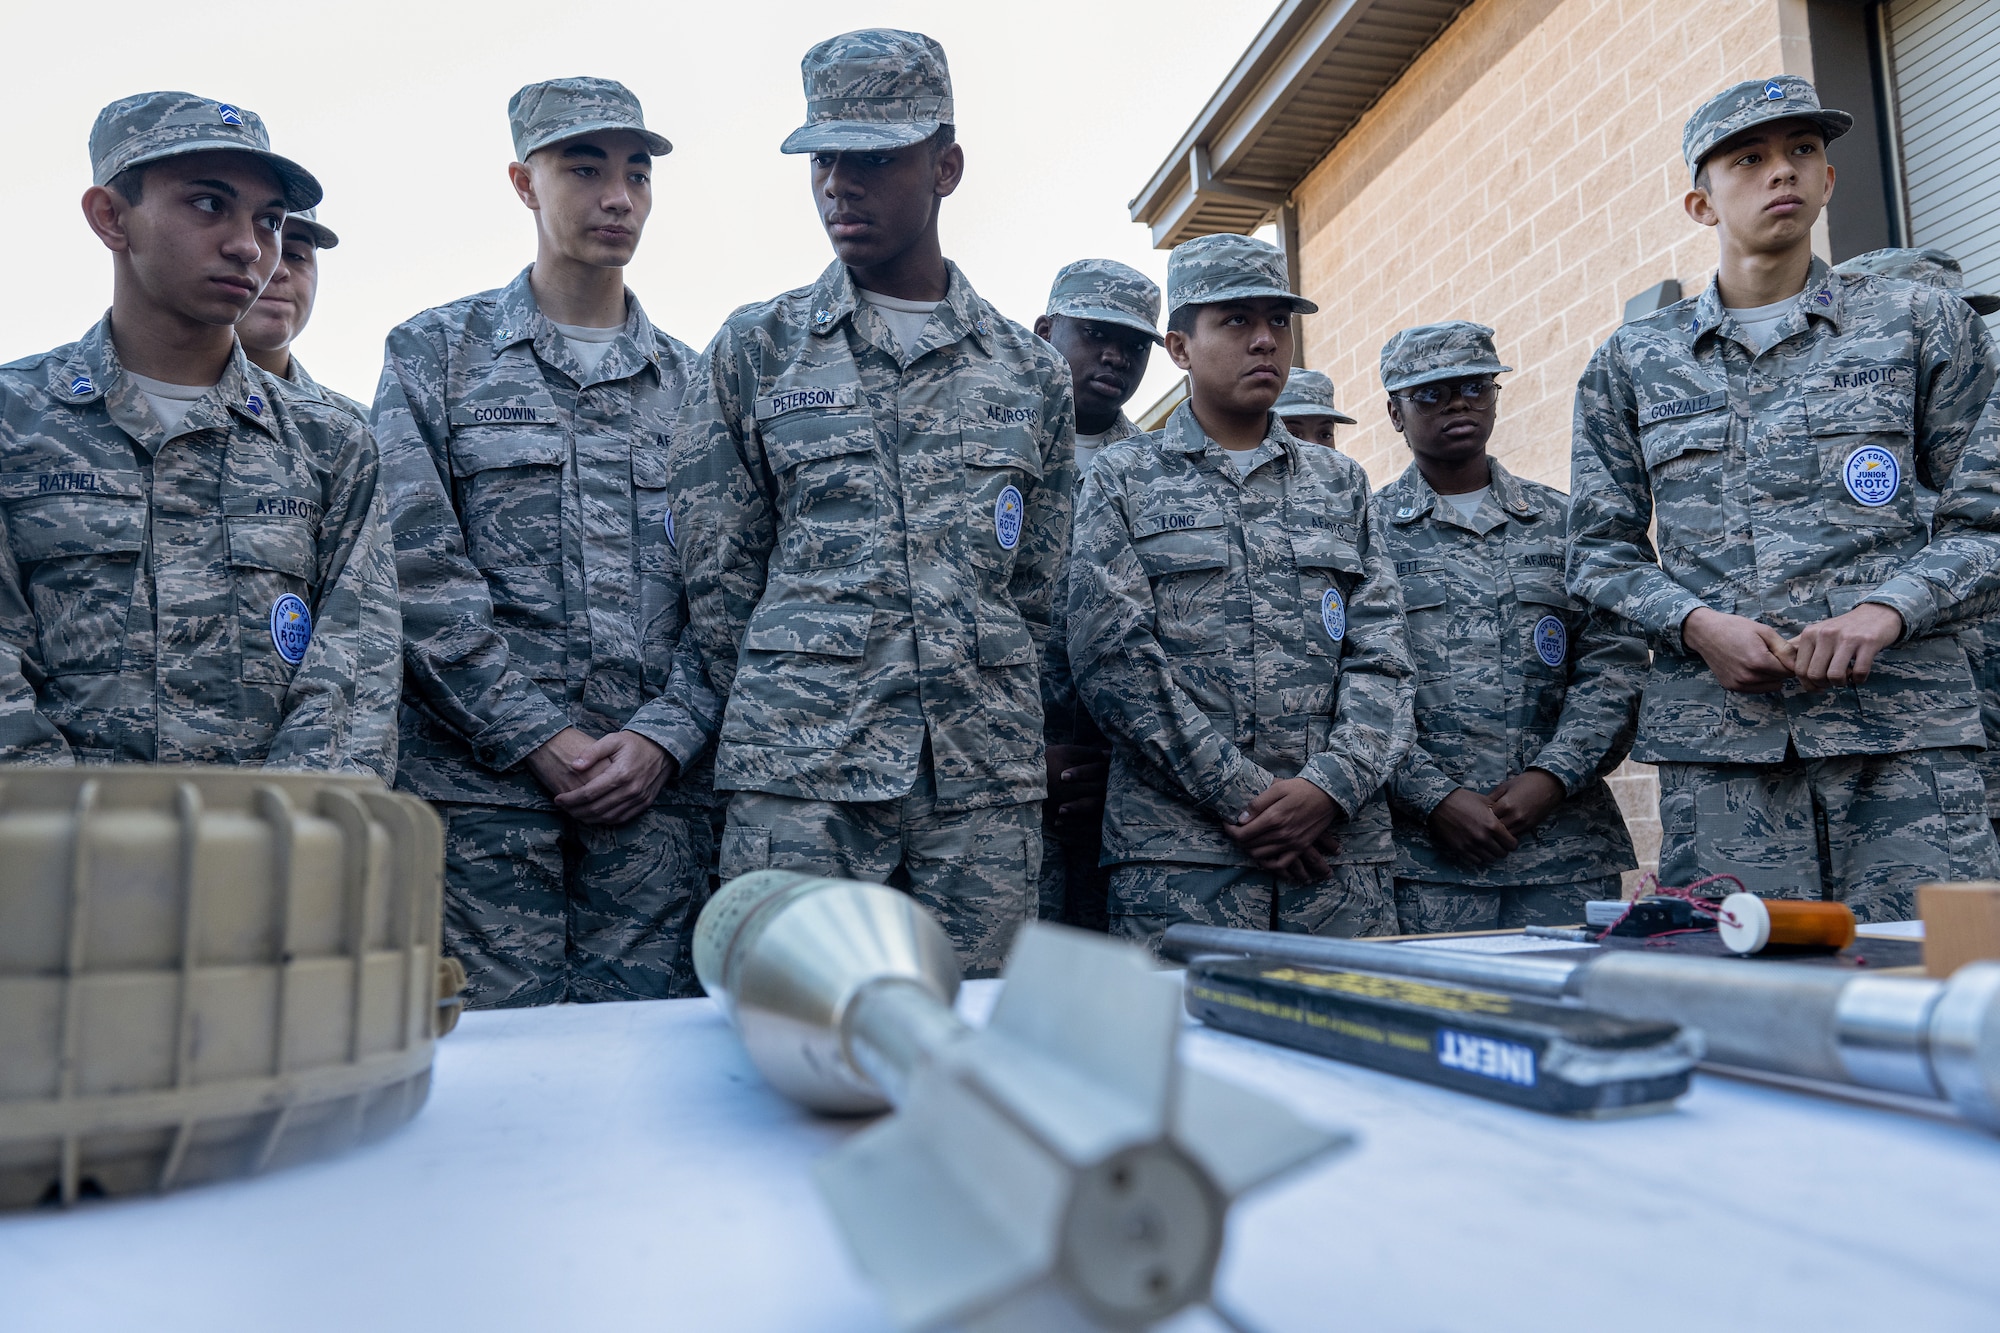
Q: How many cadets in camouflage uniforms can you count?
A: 10